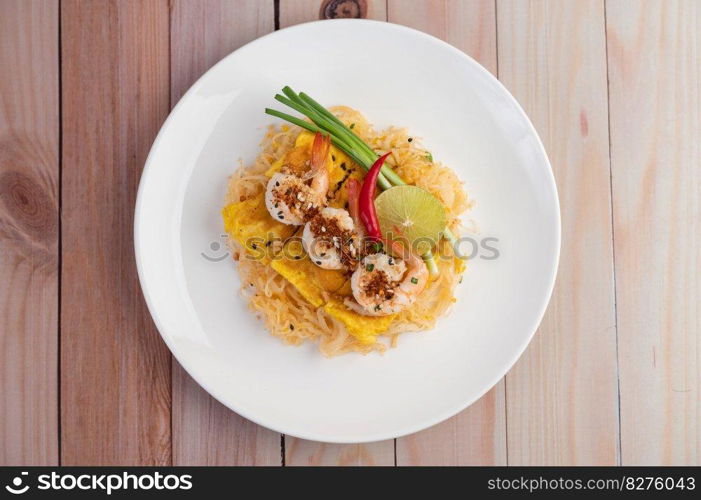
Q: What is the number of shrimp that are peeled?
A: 3